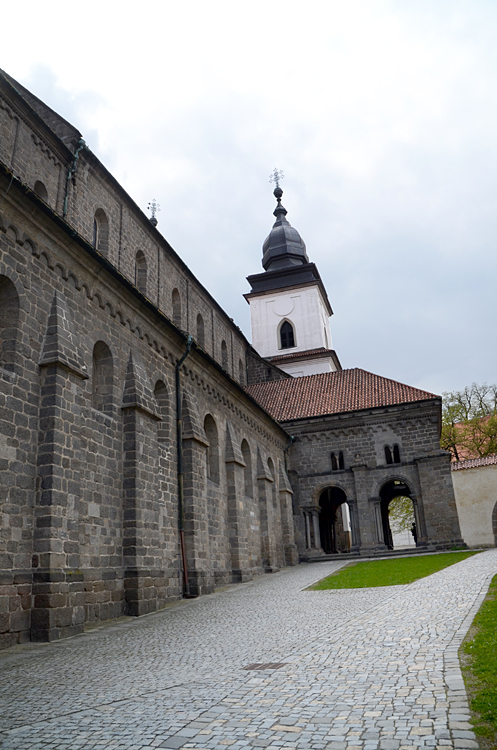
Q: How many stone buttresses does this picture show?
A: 6